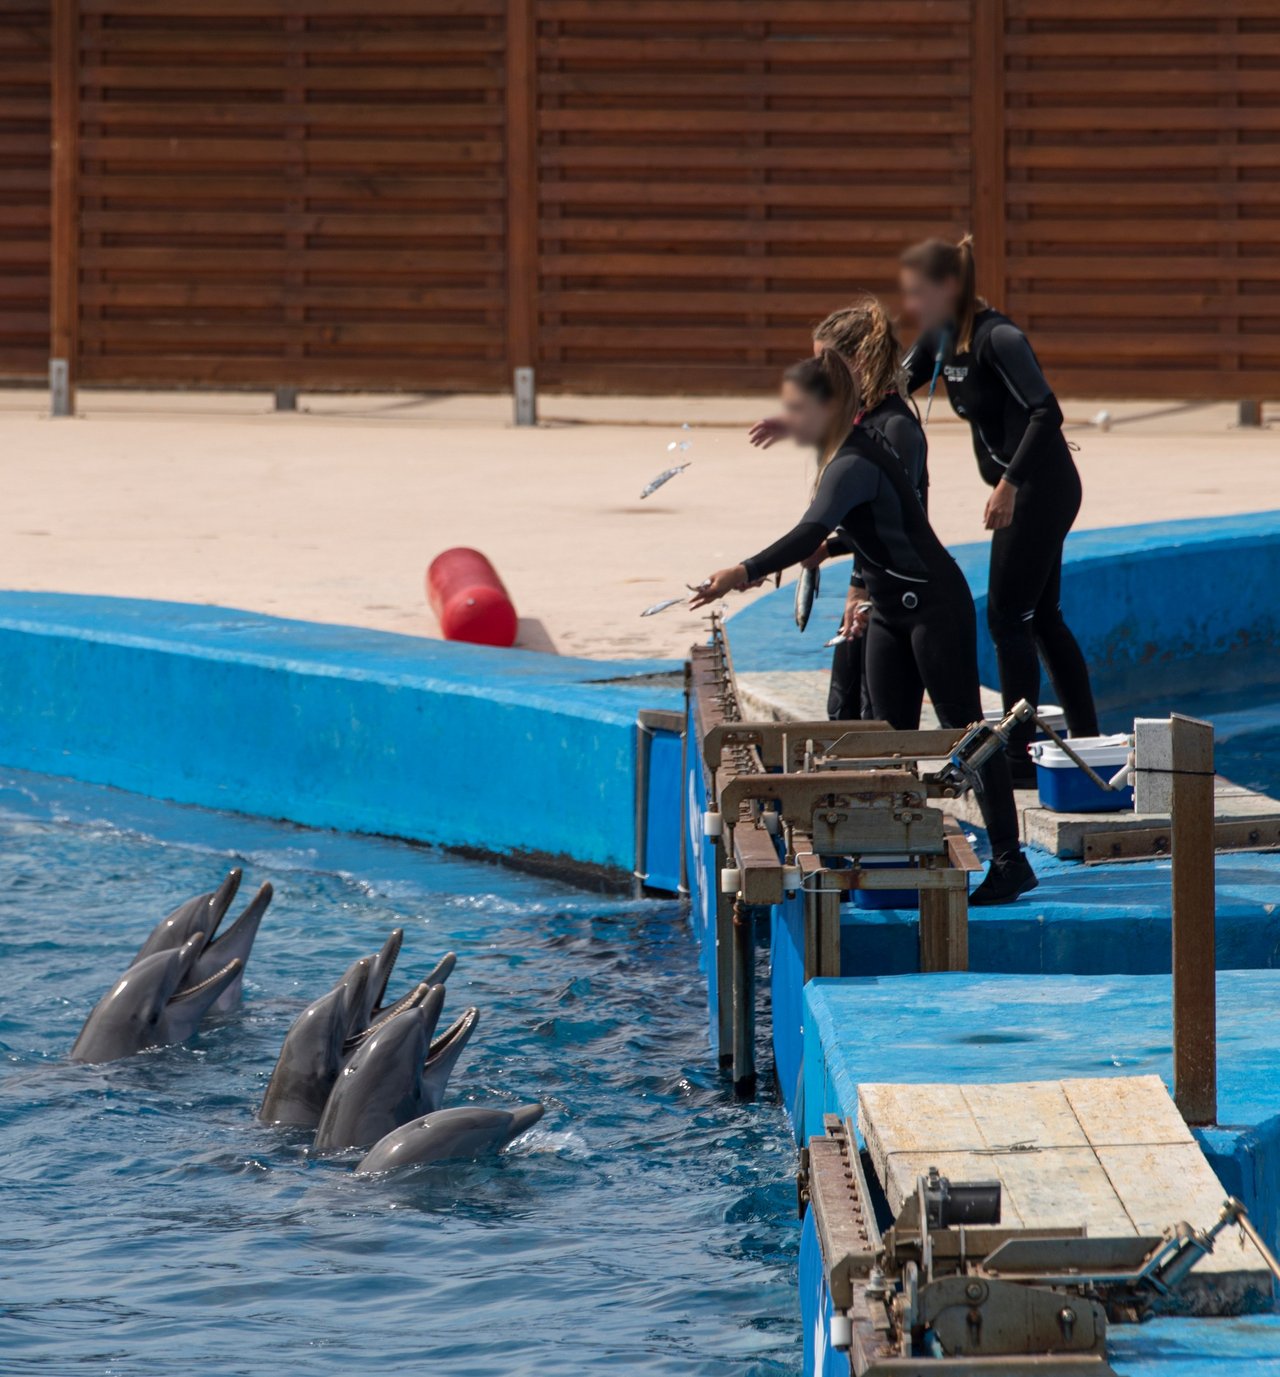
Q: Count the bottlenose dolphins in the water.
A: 6